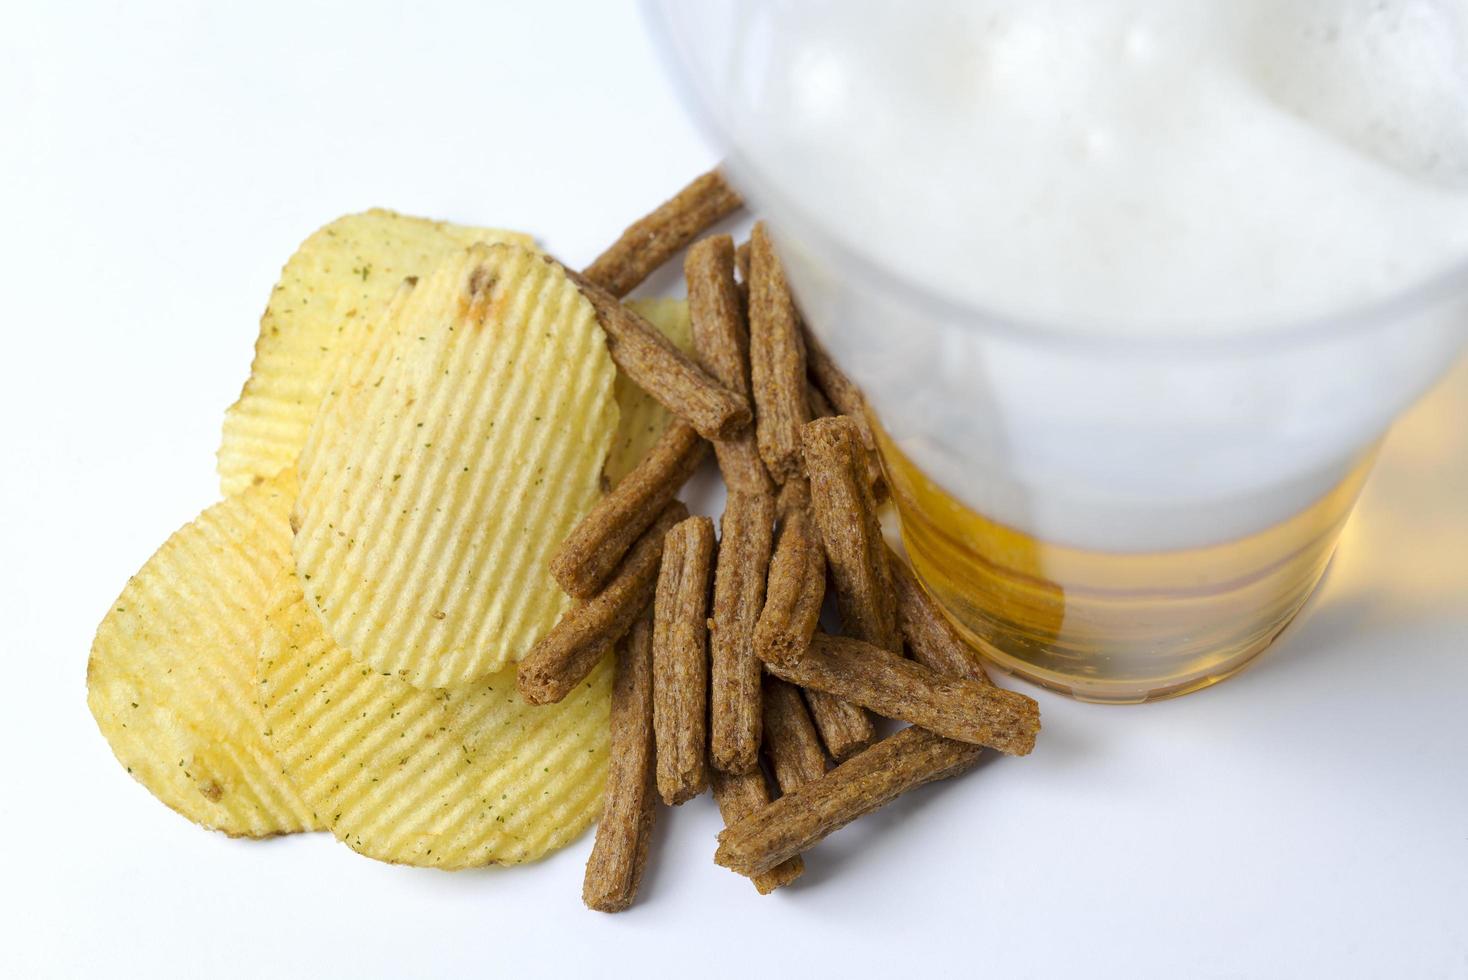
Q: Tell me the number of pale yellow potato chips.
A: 5